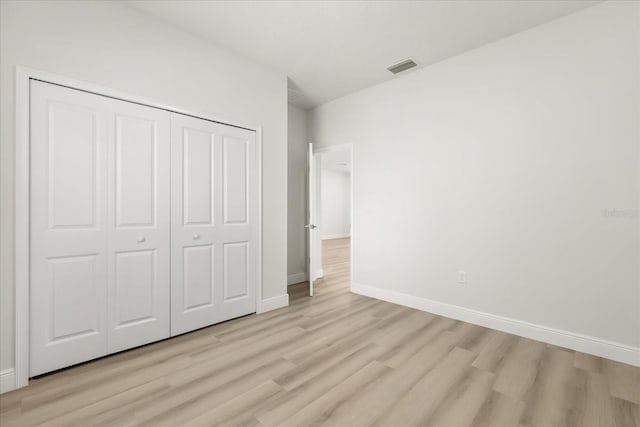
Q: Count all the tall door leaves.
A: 5